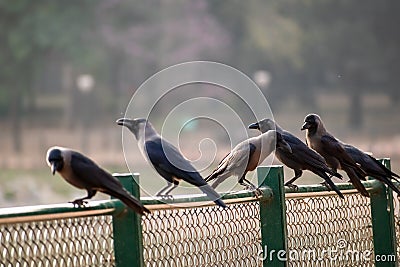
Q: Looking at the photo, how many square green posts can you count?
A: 3